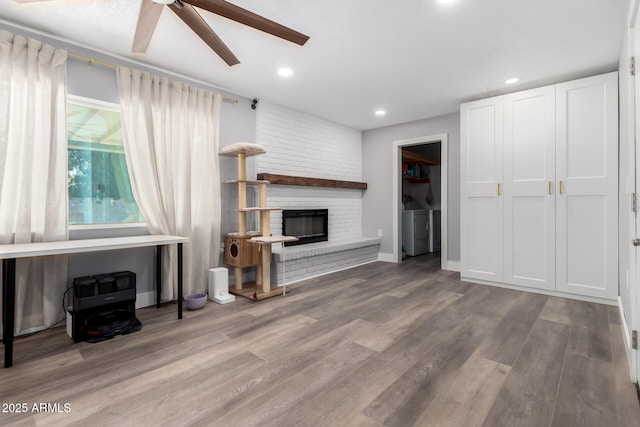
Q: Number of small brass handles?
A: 3